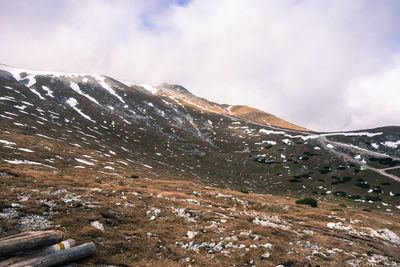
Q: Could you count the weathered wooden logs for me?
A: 3